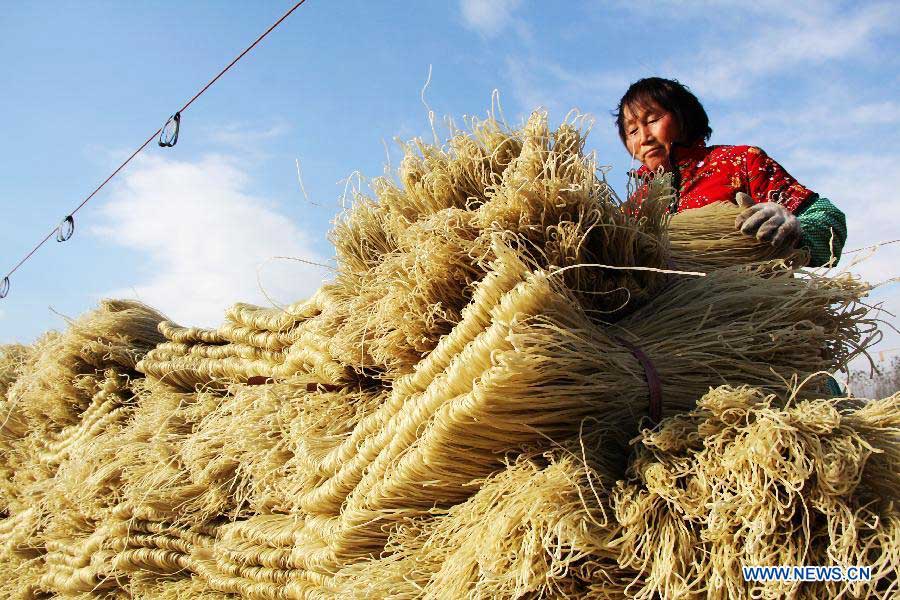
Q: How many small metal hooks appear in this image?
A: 3